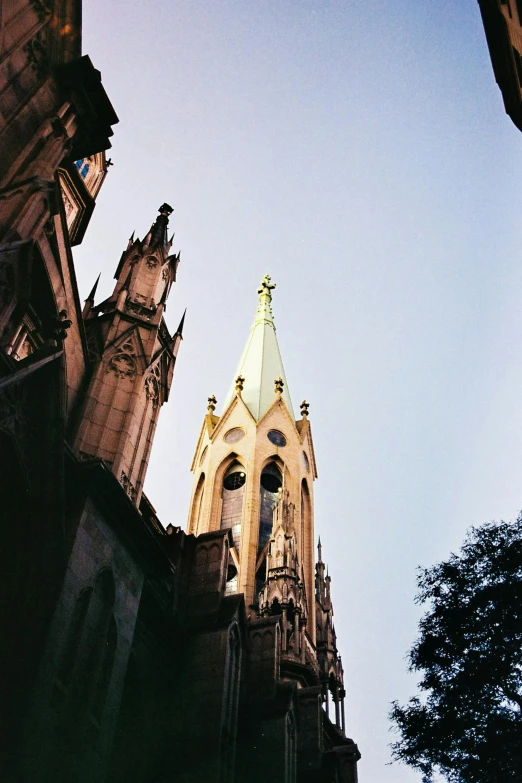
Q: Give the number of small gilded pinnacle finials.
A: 4